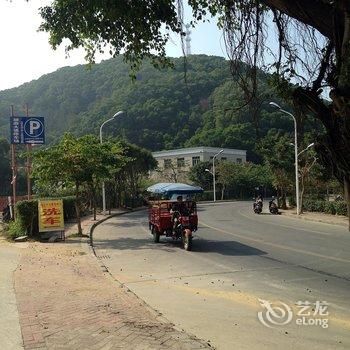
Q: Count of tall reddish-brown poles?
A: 2